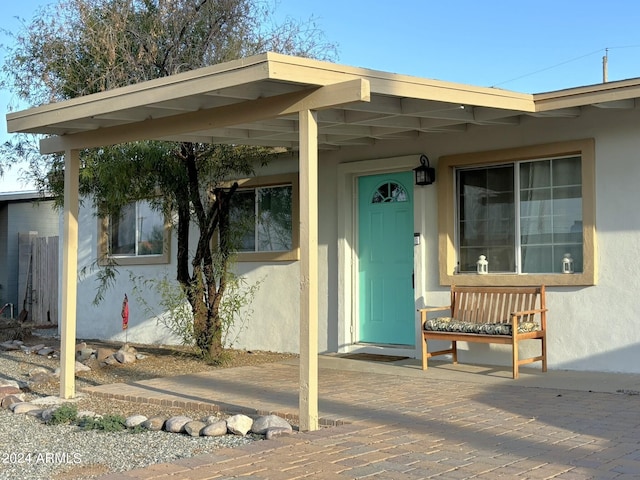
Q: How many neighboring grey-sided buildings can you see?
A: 1